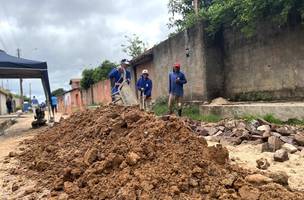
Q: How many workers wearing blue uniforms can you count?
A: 3